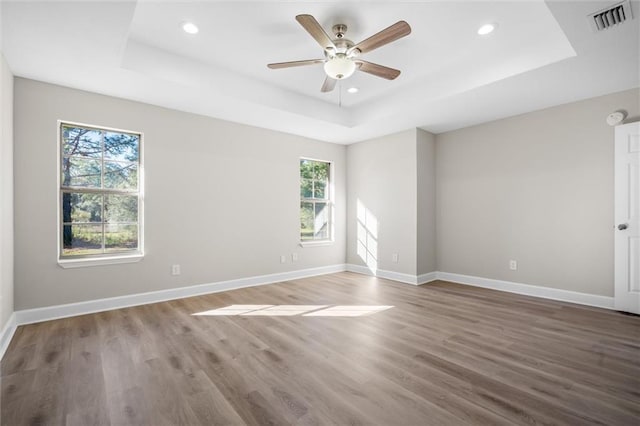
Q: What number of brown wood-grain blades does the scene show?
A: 5